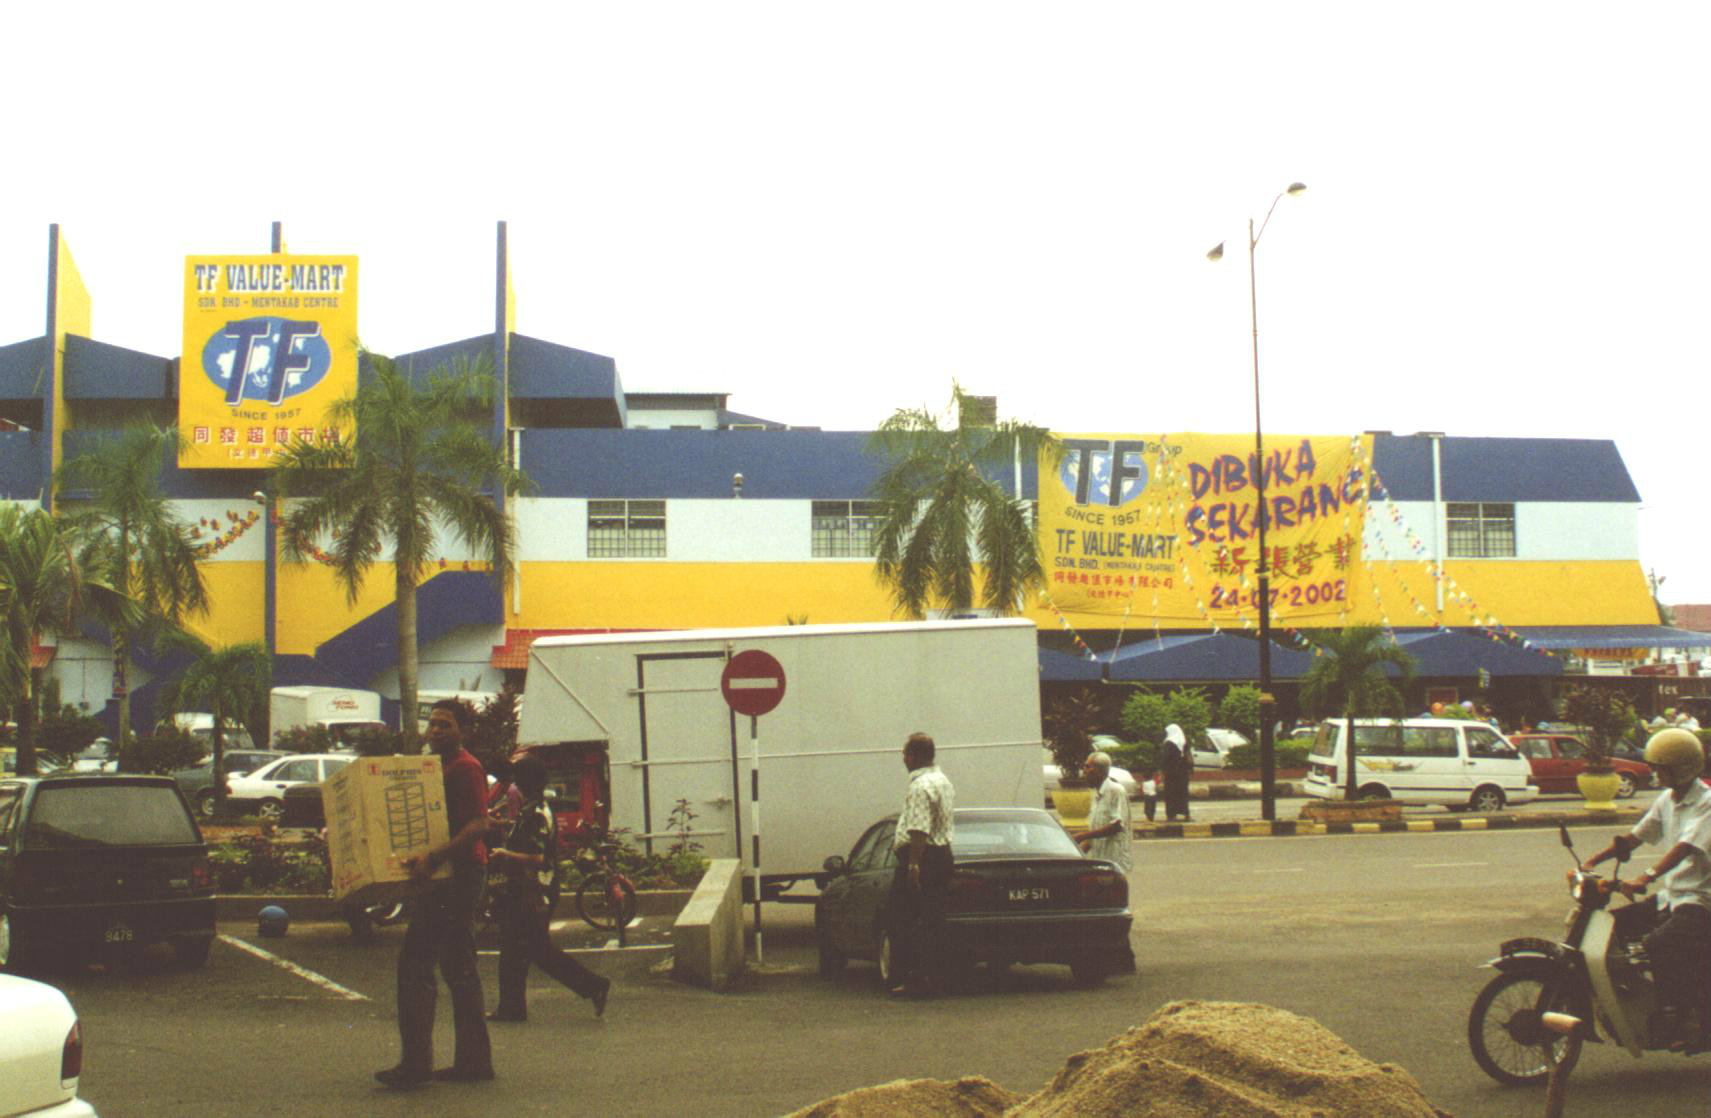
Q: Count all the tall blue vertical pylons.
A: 3